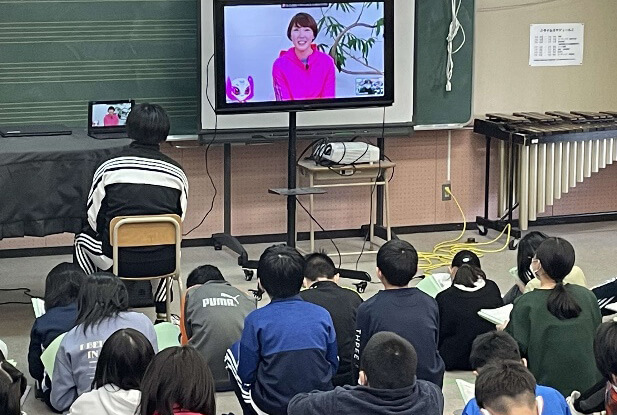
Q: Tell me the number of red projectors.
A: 0